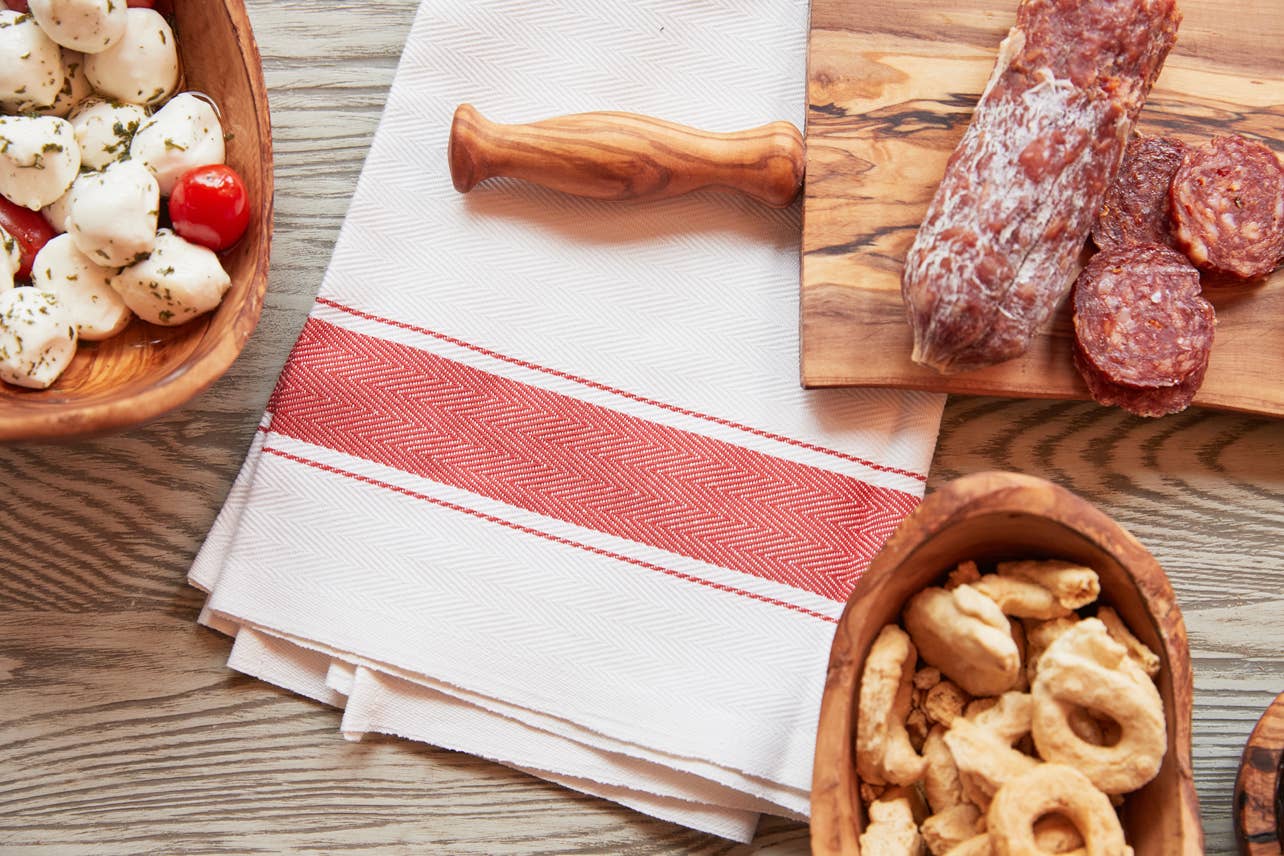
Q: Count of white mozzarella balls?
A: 13